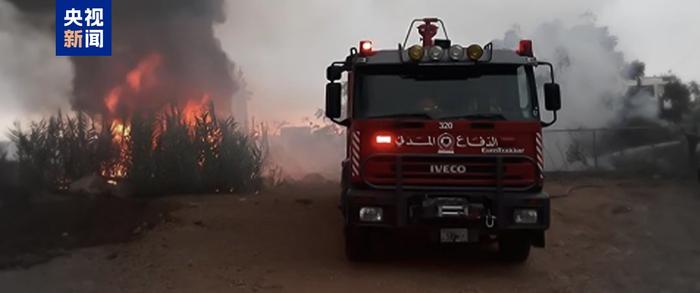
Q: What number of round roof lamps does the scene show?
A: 4